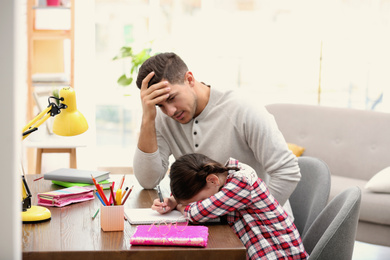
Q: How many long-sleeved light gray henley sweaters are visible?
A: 1